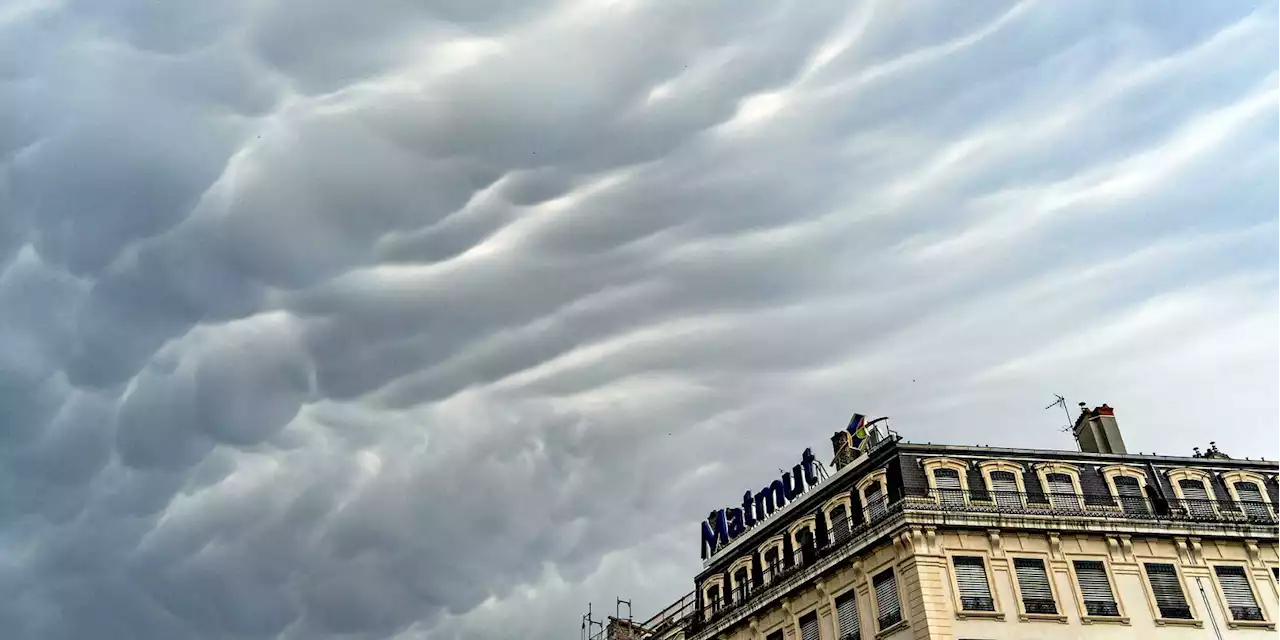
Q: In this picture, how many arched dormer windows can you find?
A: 12